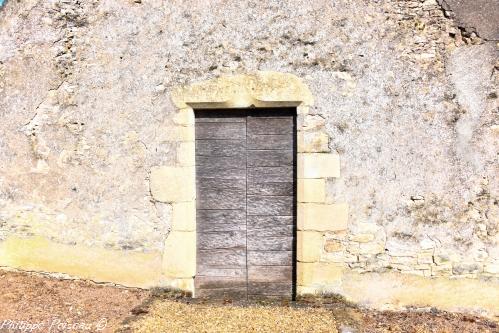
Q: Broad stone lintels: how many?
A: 1